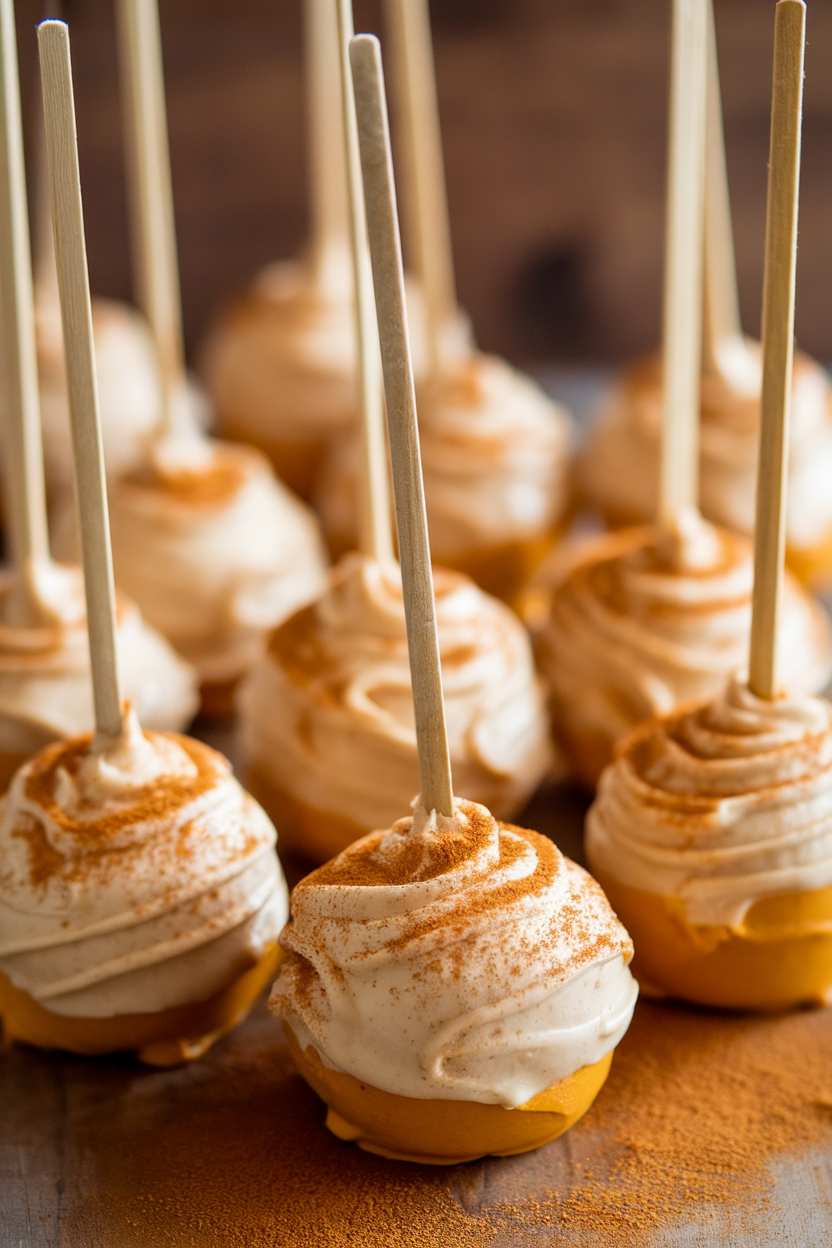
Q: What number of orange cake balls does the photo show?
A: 11